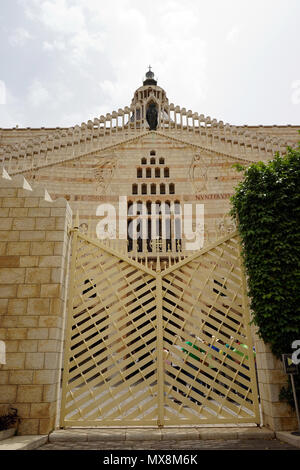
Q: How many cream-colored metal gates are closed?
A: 2